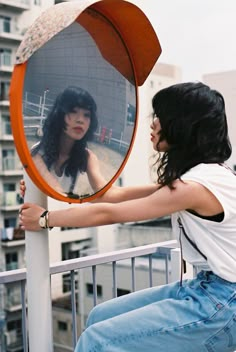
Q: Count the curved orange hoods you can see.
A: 1